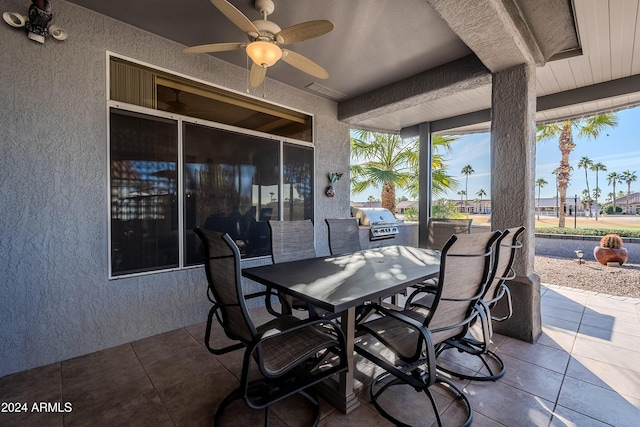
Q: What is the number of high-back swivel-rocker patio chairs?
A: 6